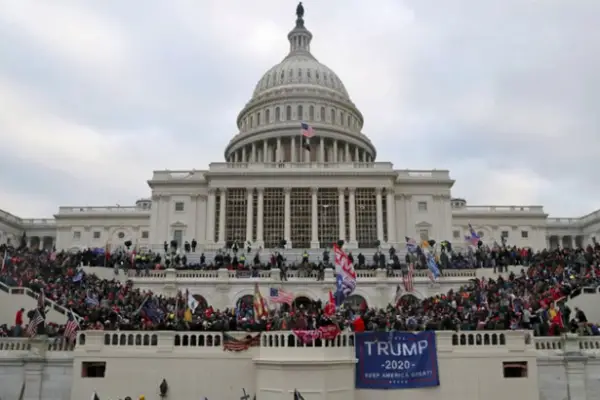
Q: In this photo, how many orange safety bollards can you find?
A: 0